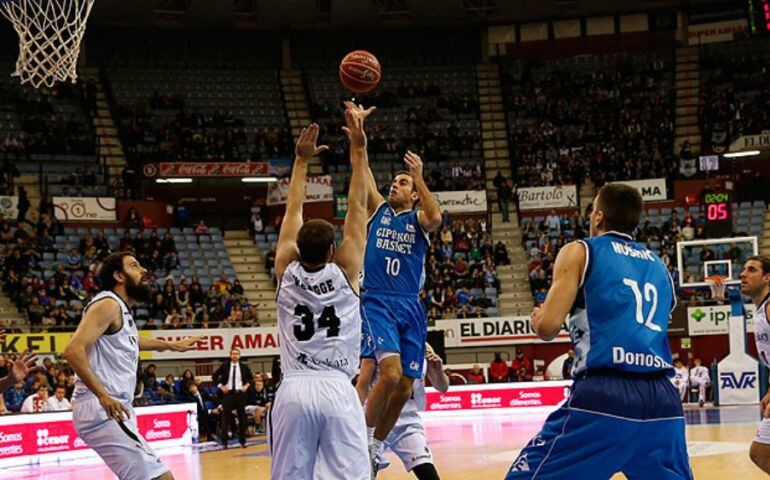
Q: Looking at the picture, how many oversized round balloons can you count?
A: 0